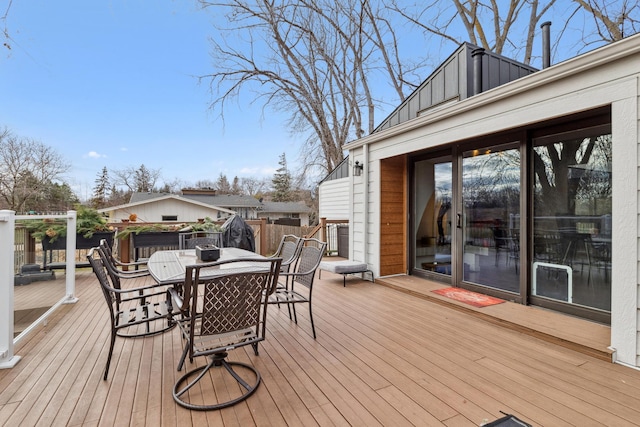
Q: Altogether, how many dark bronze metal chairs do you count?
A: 6